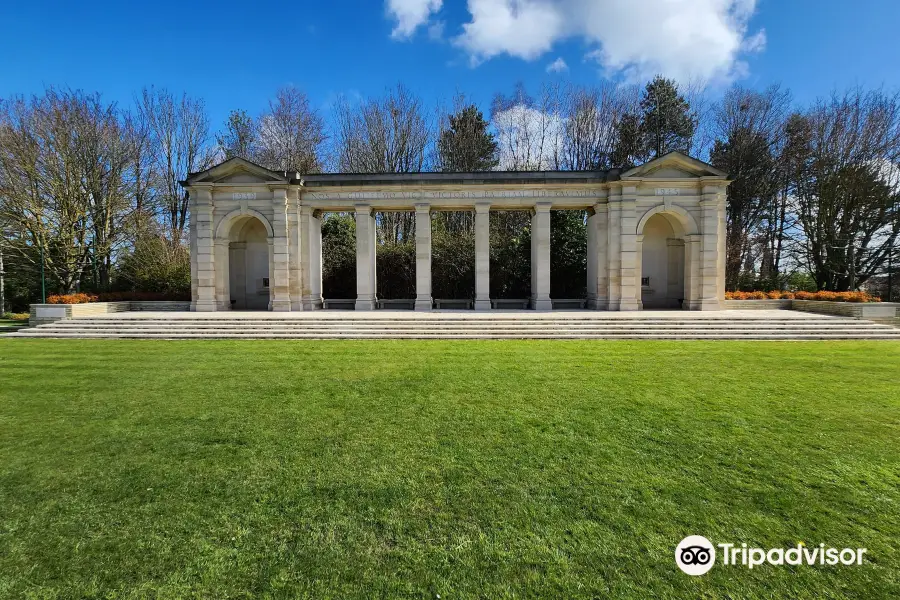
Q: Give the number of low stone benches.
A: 5